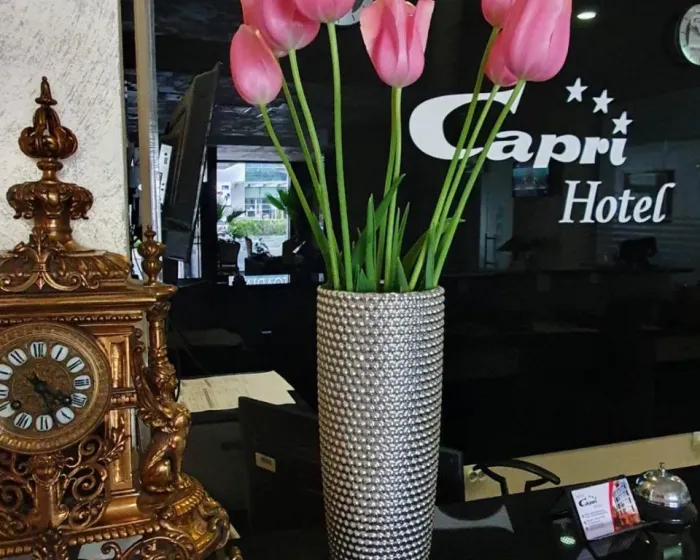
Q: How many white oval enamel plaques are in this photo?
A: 12